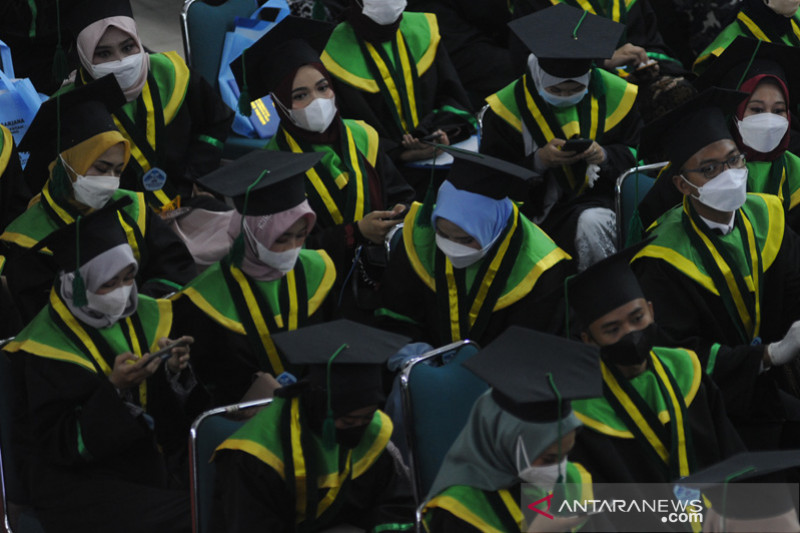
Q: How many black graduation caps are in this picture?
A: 13